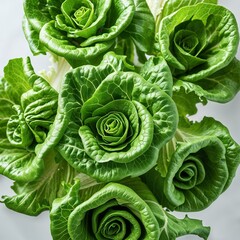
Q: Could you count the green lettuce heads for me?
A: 6